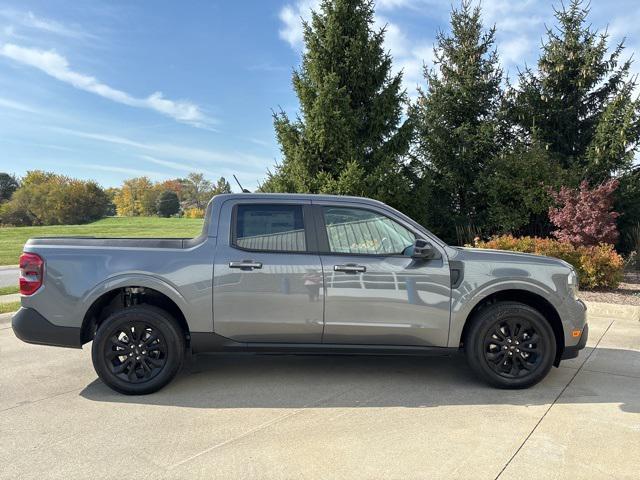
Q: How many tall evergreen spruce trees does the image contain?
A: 3